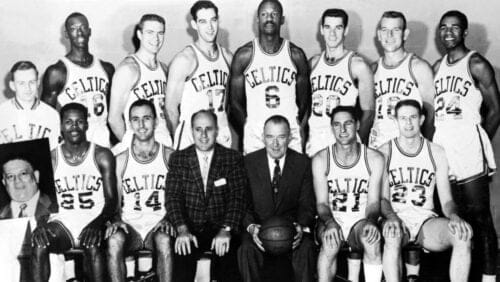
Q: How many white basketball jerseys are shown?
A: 11